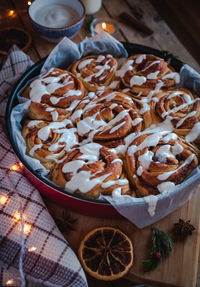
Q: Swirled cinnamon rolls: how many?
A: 8